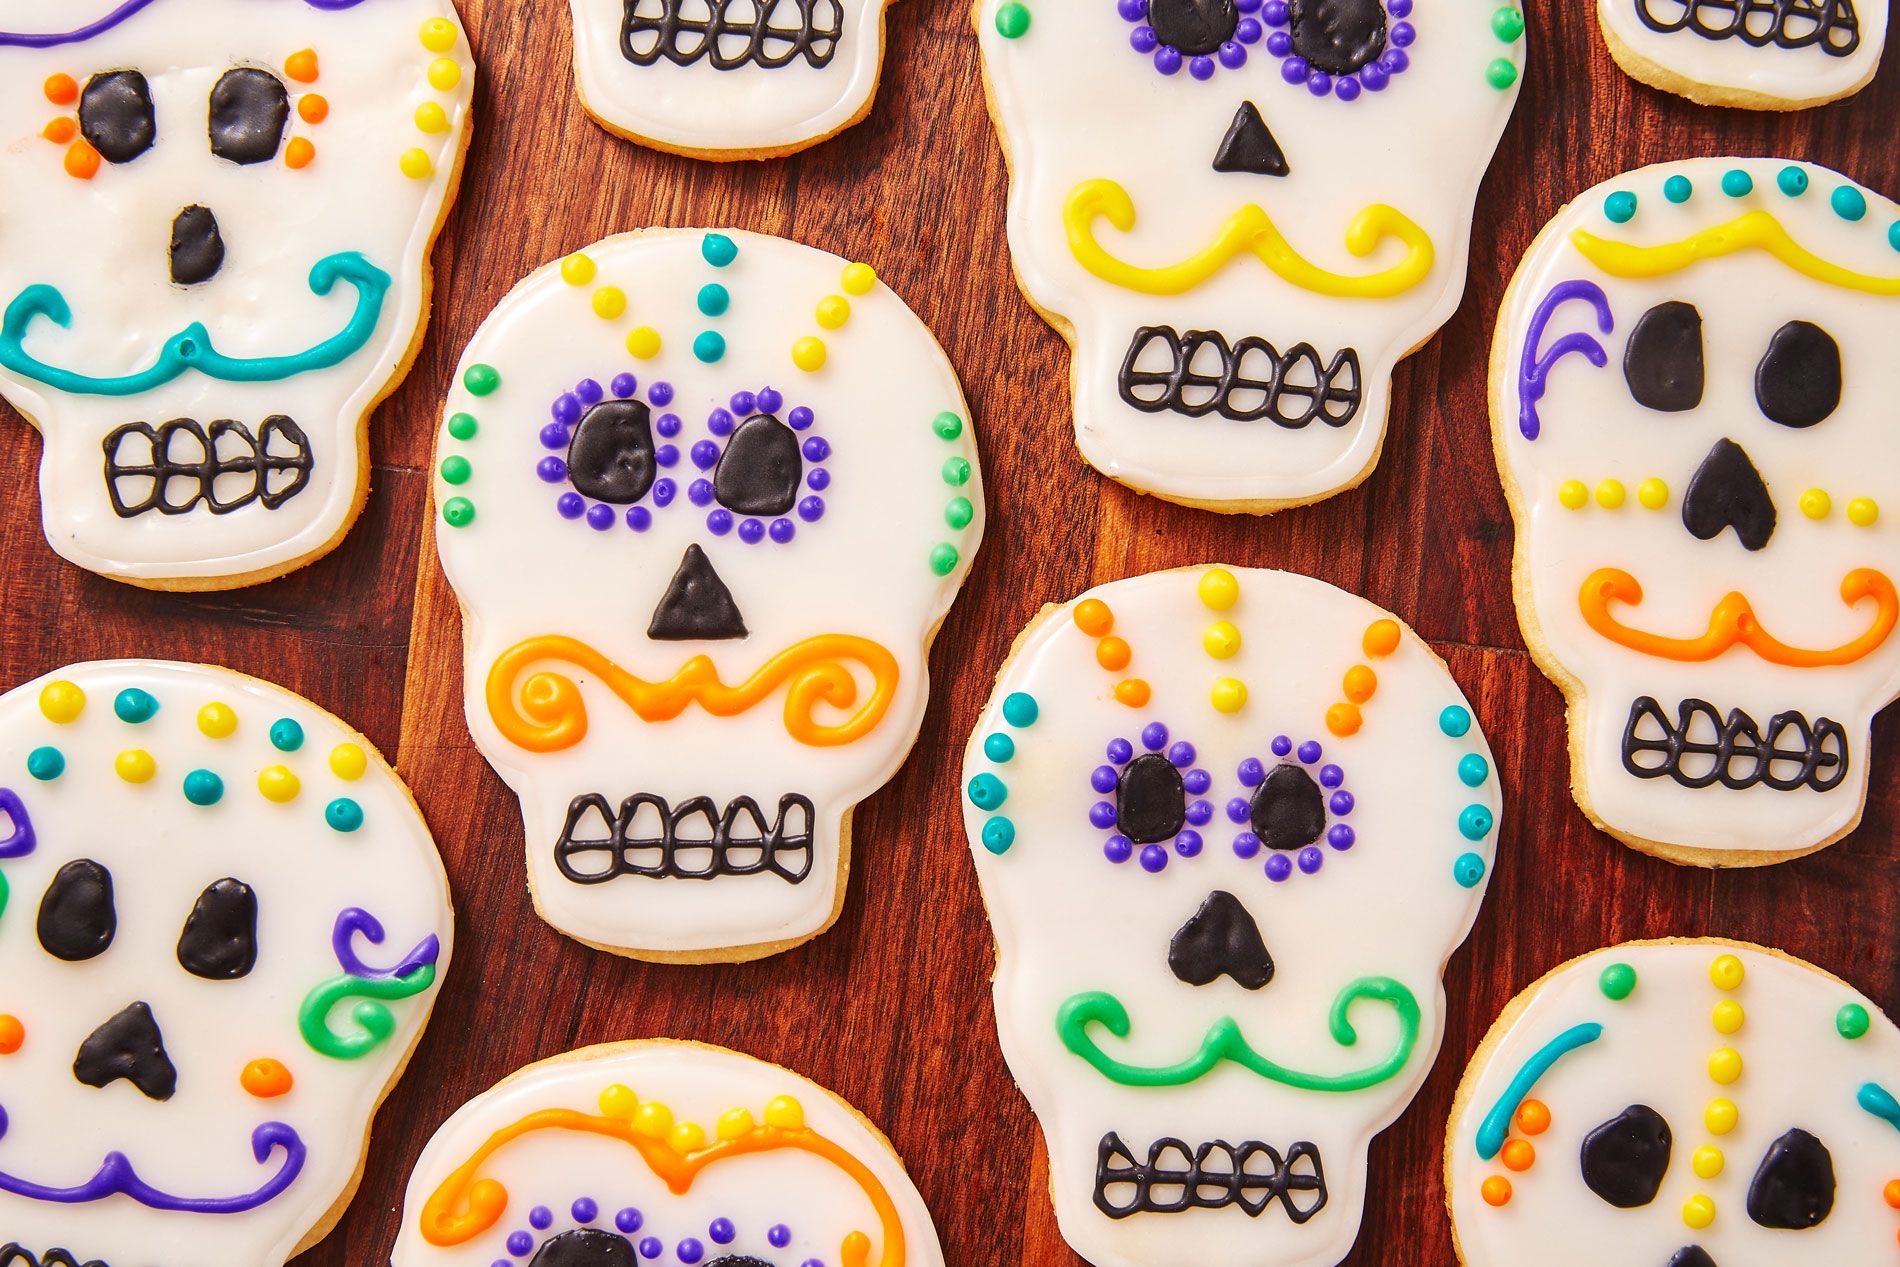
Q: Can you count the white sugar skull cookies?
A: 10